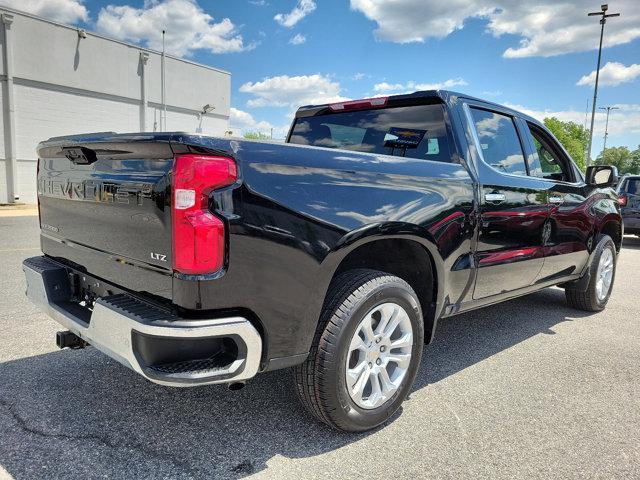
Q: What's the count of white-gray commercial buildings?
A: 1